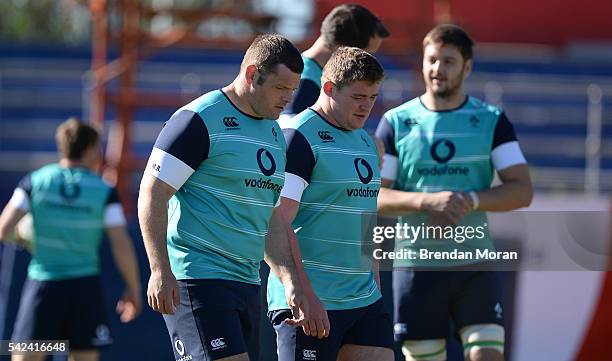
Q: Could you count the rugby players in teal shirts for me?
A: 5